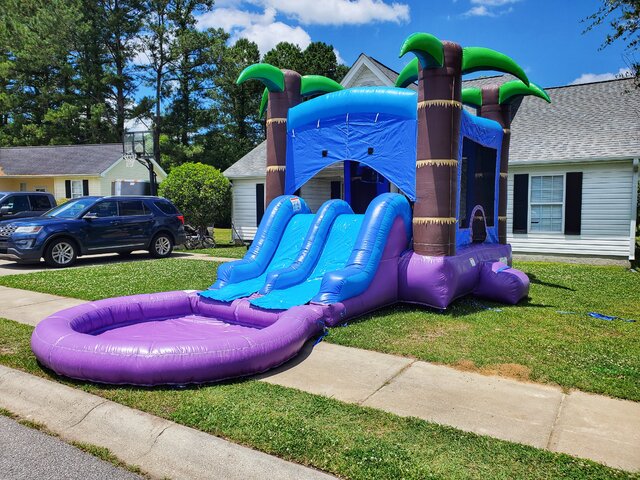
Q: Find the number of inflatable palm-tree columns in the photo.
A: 3